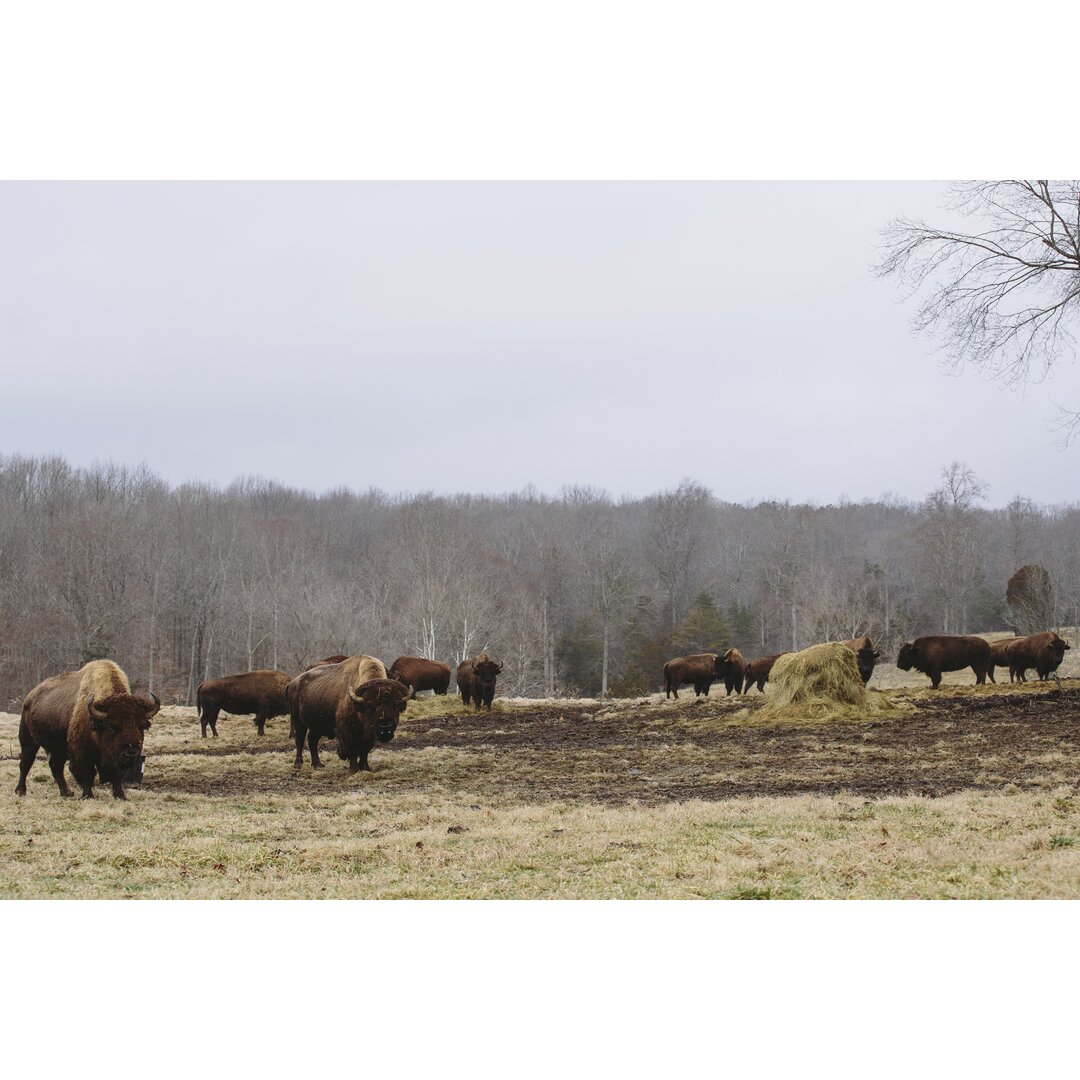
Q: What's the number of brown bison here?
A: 13